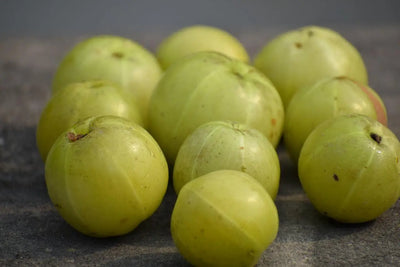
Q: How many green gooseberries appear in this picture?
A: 10